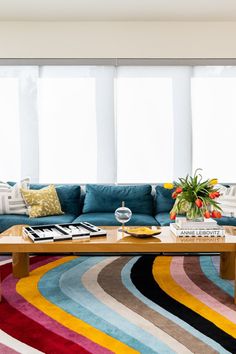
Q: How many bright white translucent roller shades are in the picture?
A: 4